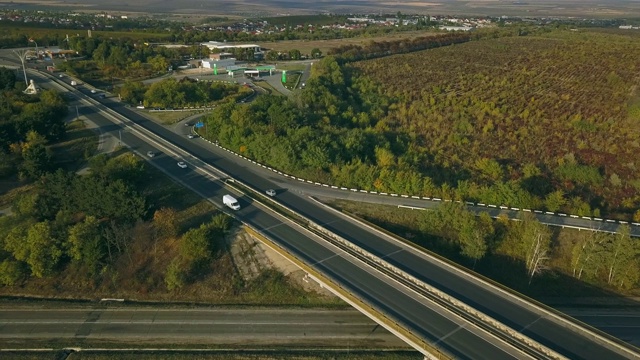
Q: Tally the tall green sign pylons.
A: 2